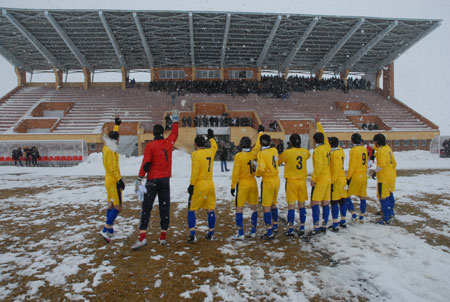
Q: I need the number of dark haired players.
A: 10